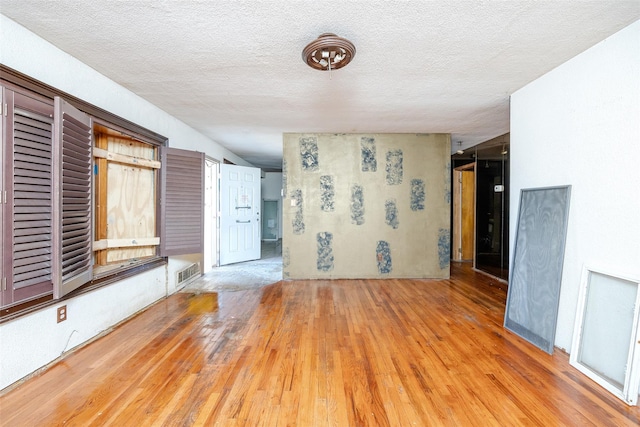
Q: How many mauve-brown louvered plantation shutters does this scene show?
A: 3